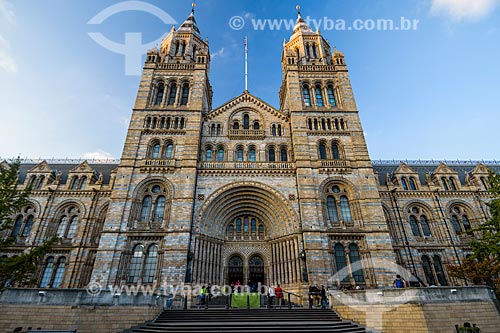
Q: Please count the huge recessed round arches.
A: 1